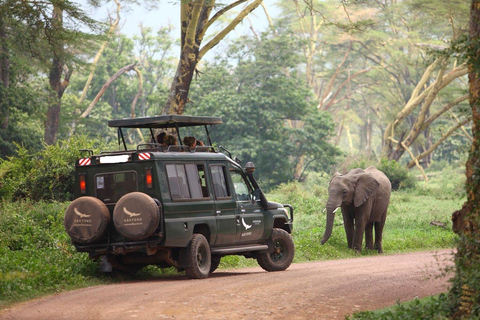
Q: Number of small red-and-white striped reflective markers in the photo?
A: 2